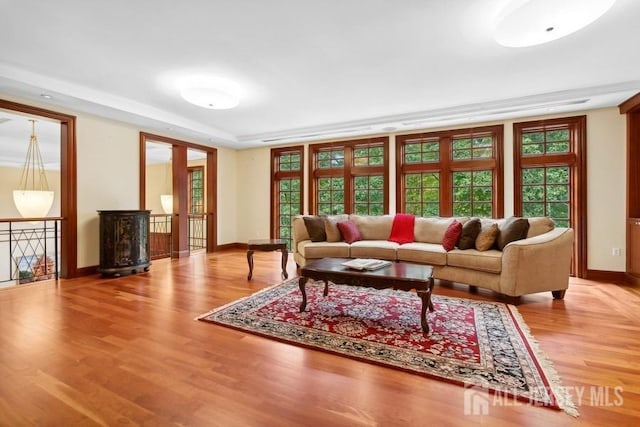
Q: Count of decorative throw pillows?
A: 7